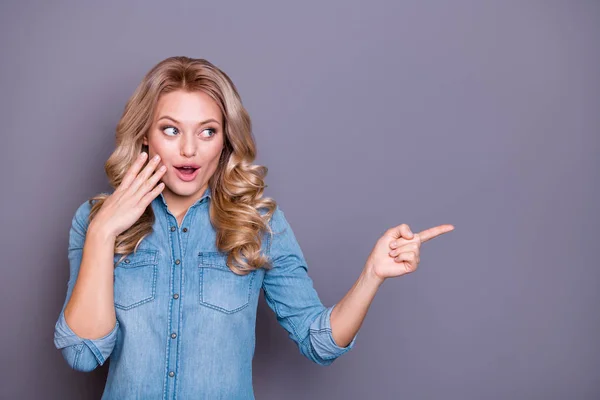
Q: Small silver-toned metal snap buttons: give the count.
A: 7